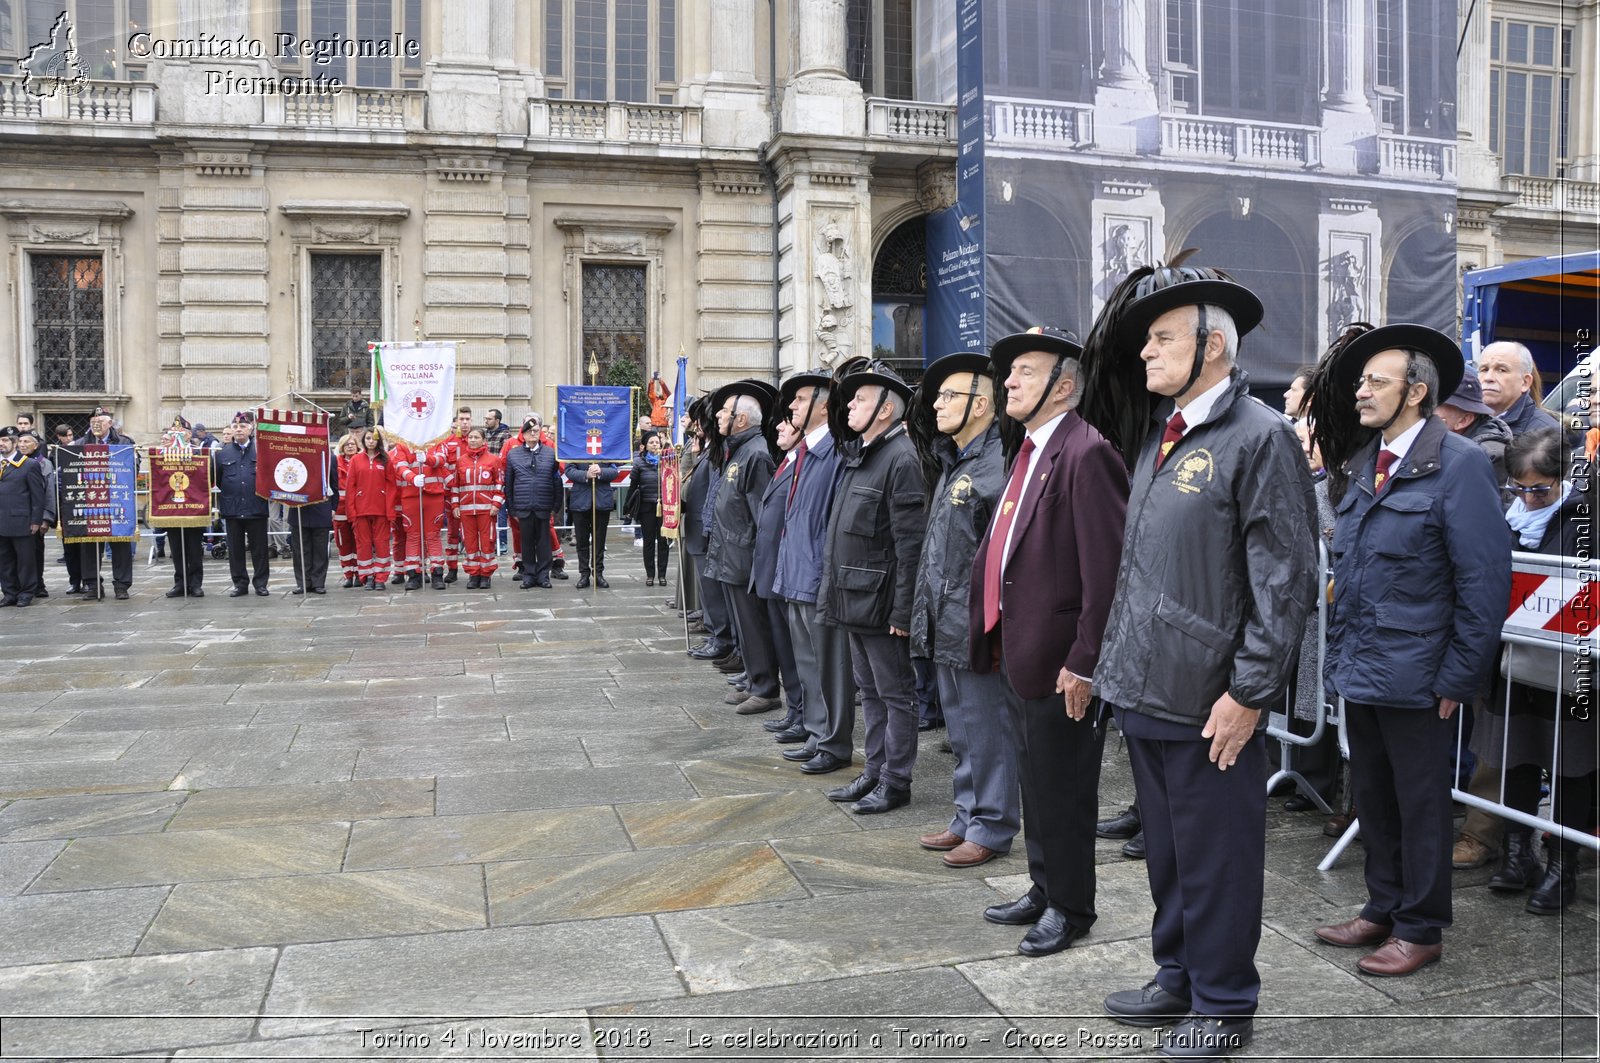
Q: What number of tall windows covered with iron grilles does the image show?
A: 3